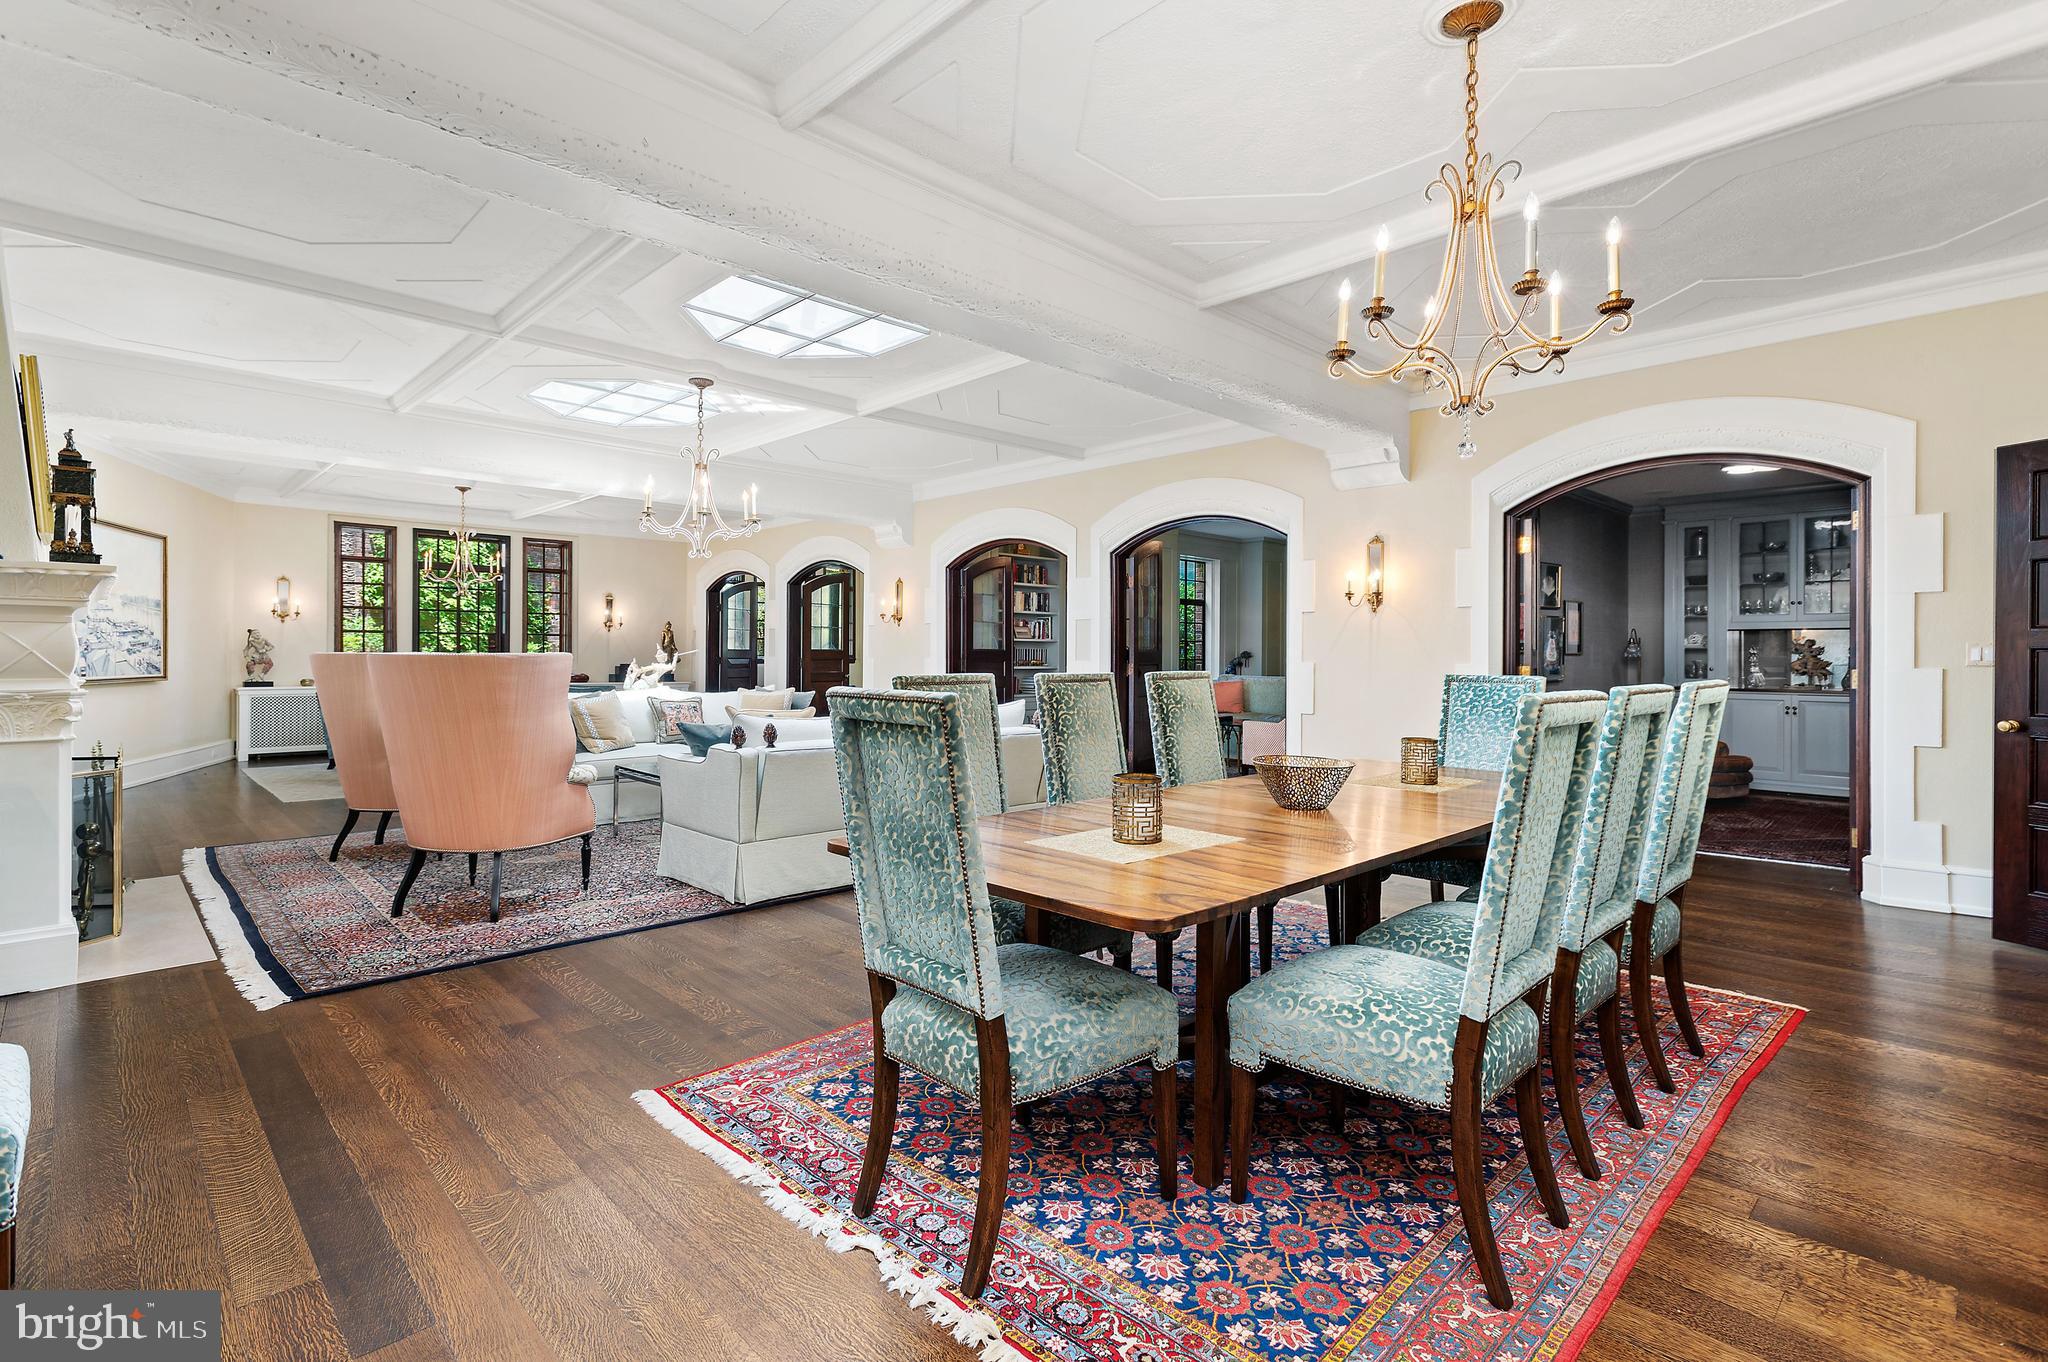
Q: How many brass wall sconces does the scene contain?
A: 4